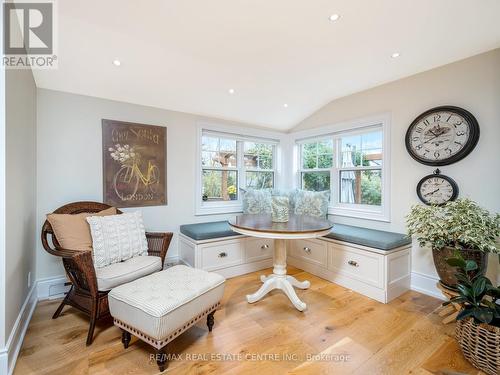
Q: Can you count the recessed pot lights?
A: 5